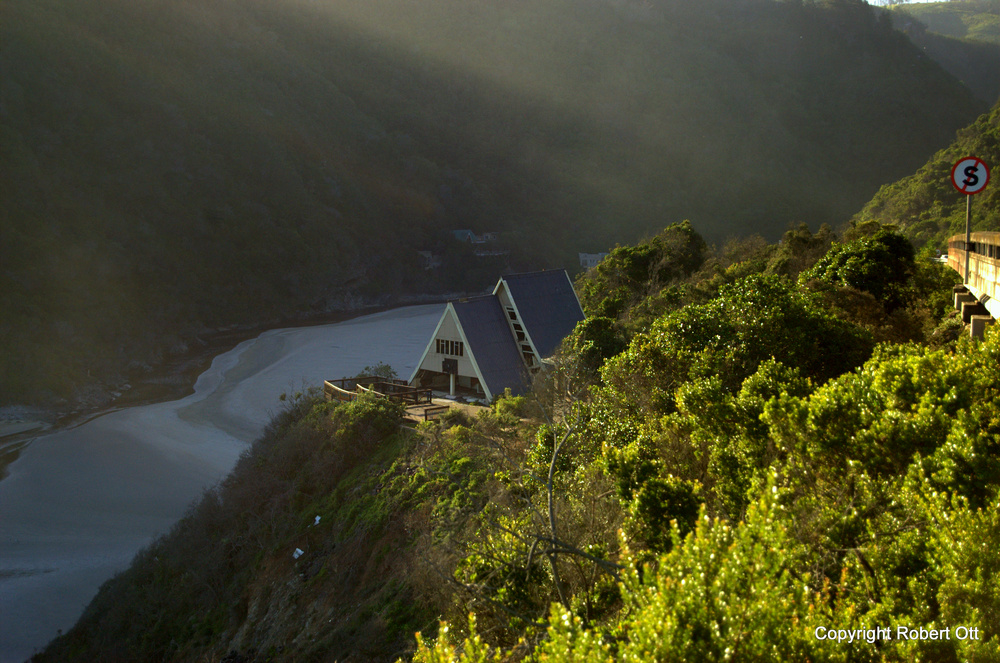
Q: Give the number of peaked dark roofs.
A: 2